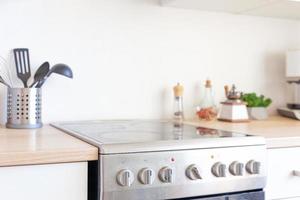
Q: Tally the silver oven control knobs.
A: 7